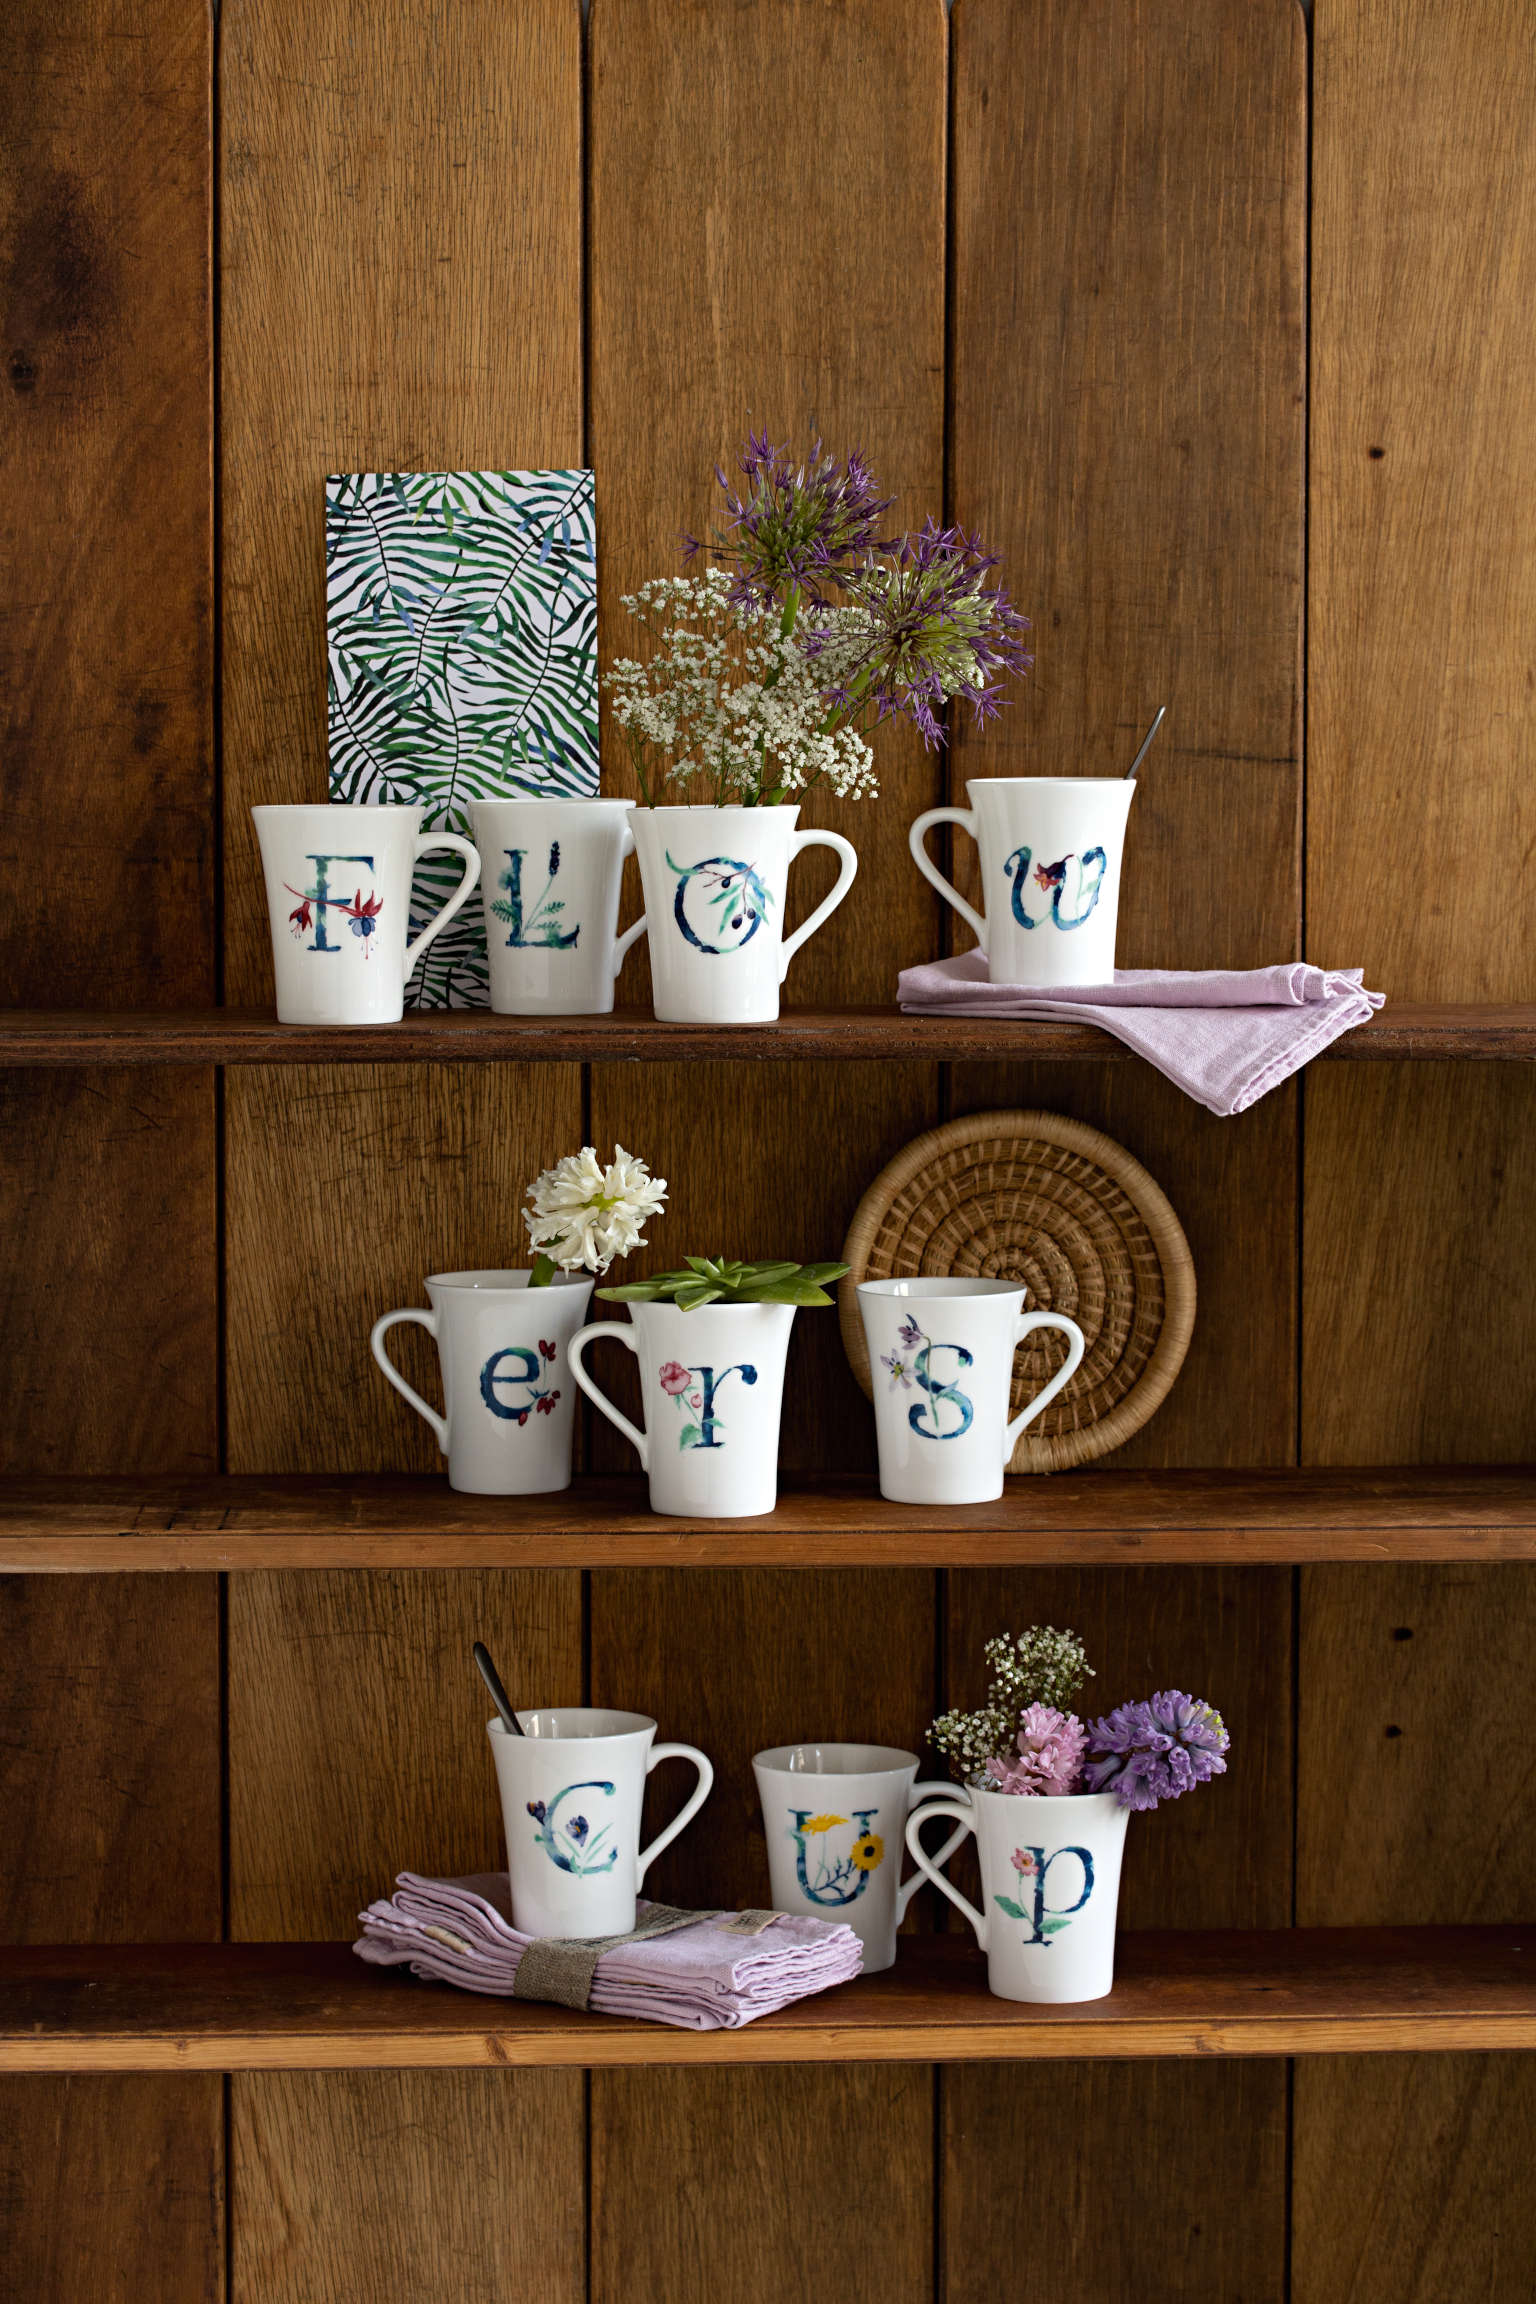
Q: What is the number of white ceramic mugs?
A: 10